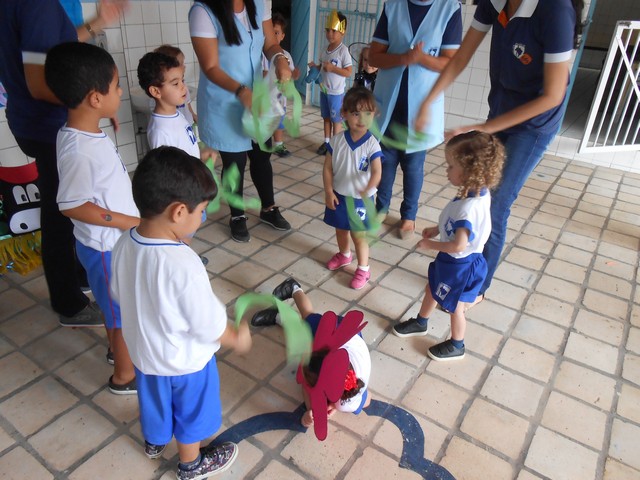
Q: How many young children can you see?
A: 10